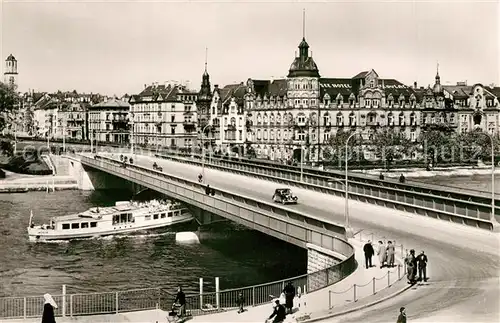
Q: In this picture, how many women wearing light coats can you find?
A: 2